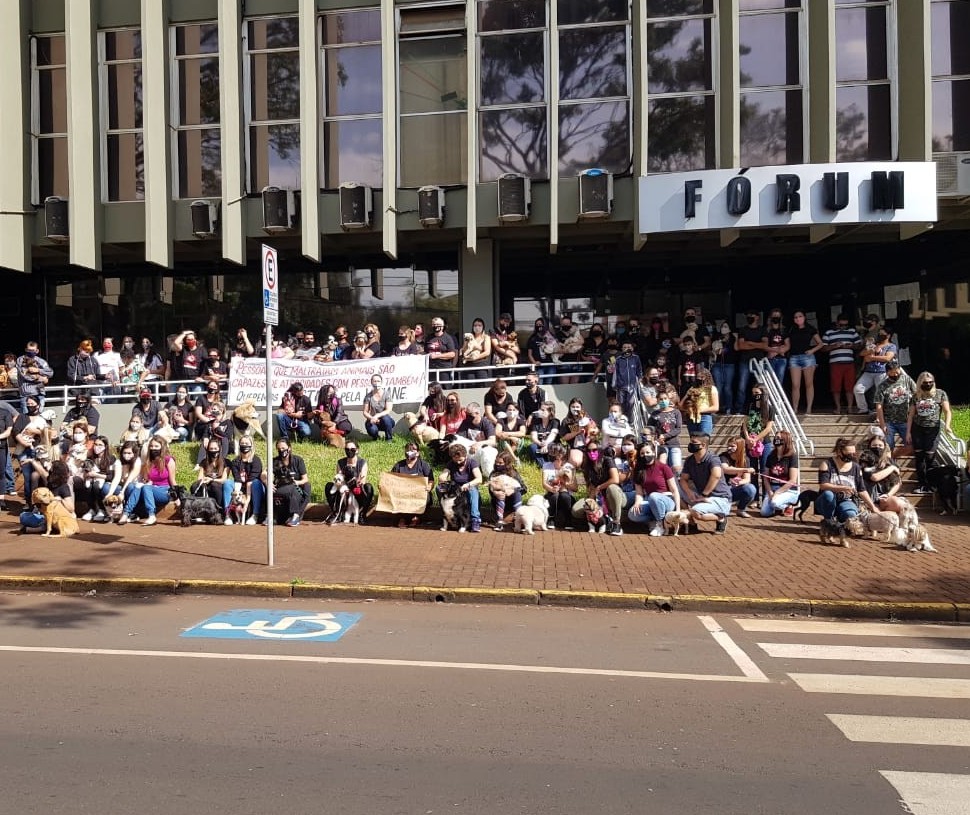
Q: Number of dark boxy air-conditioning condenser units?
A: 7